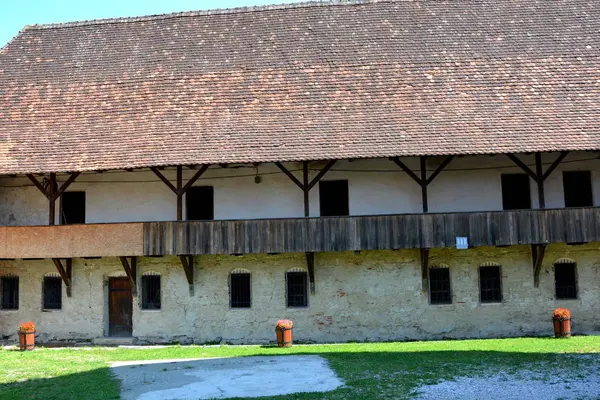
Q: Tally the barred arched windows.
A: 8